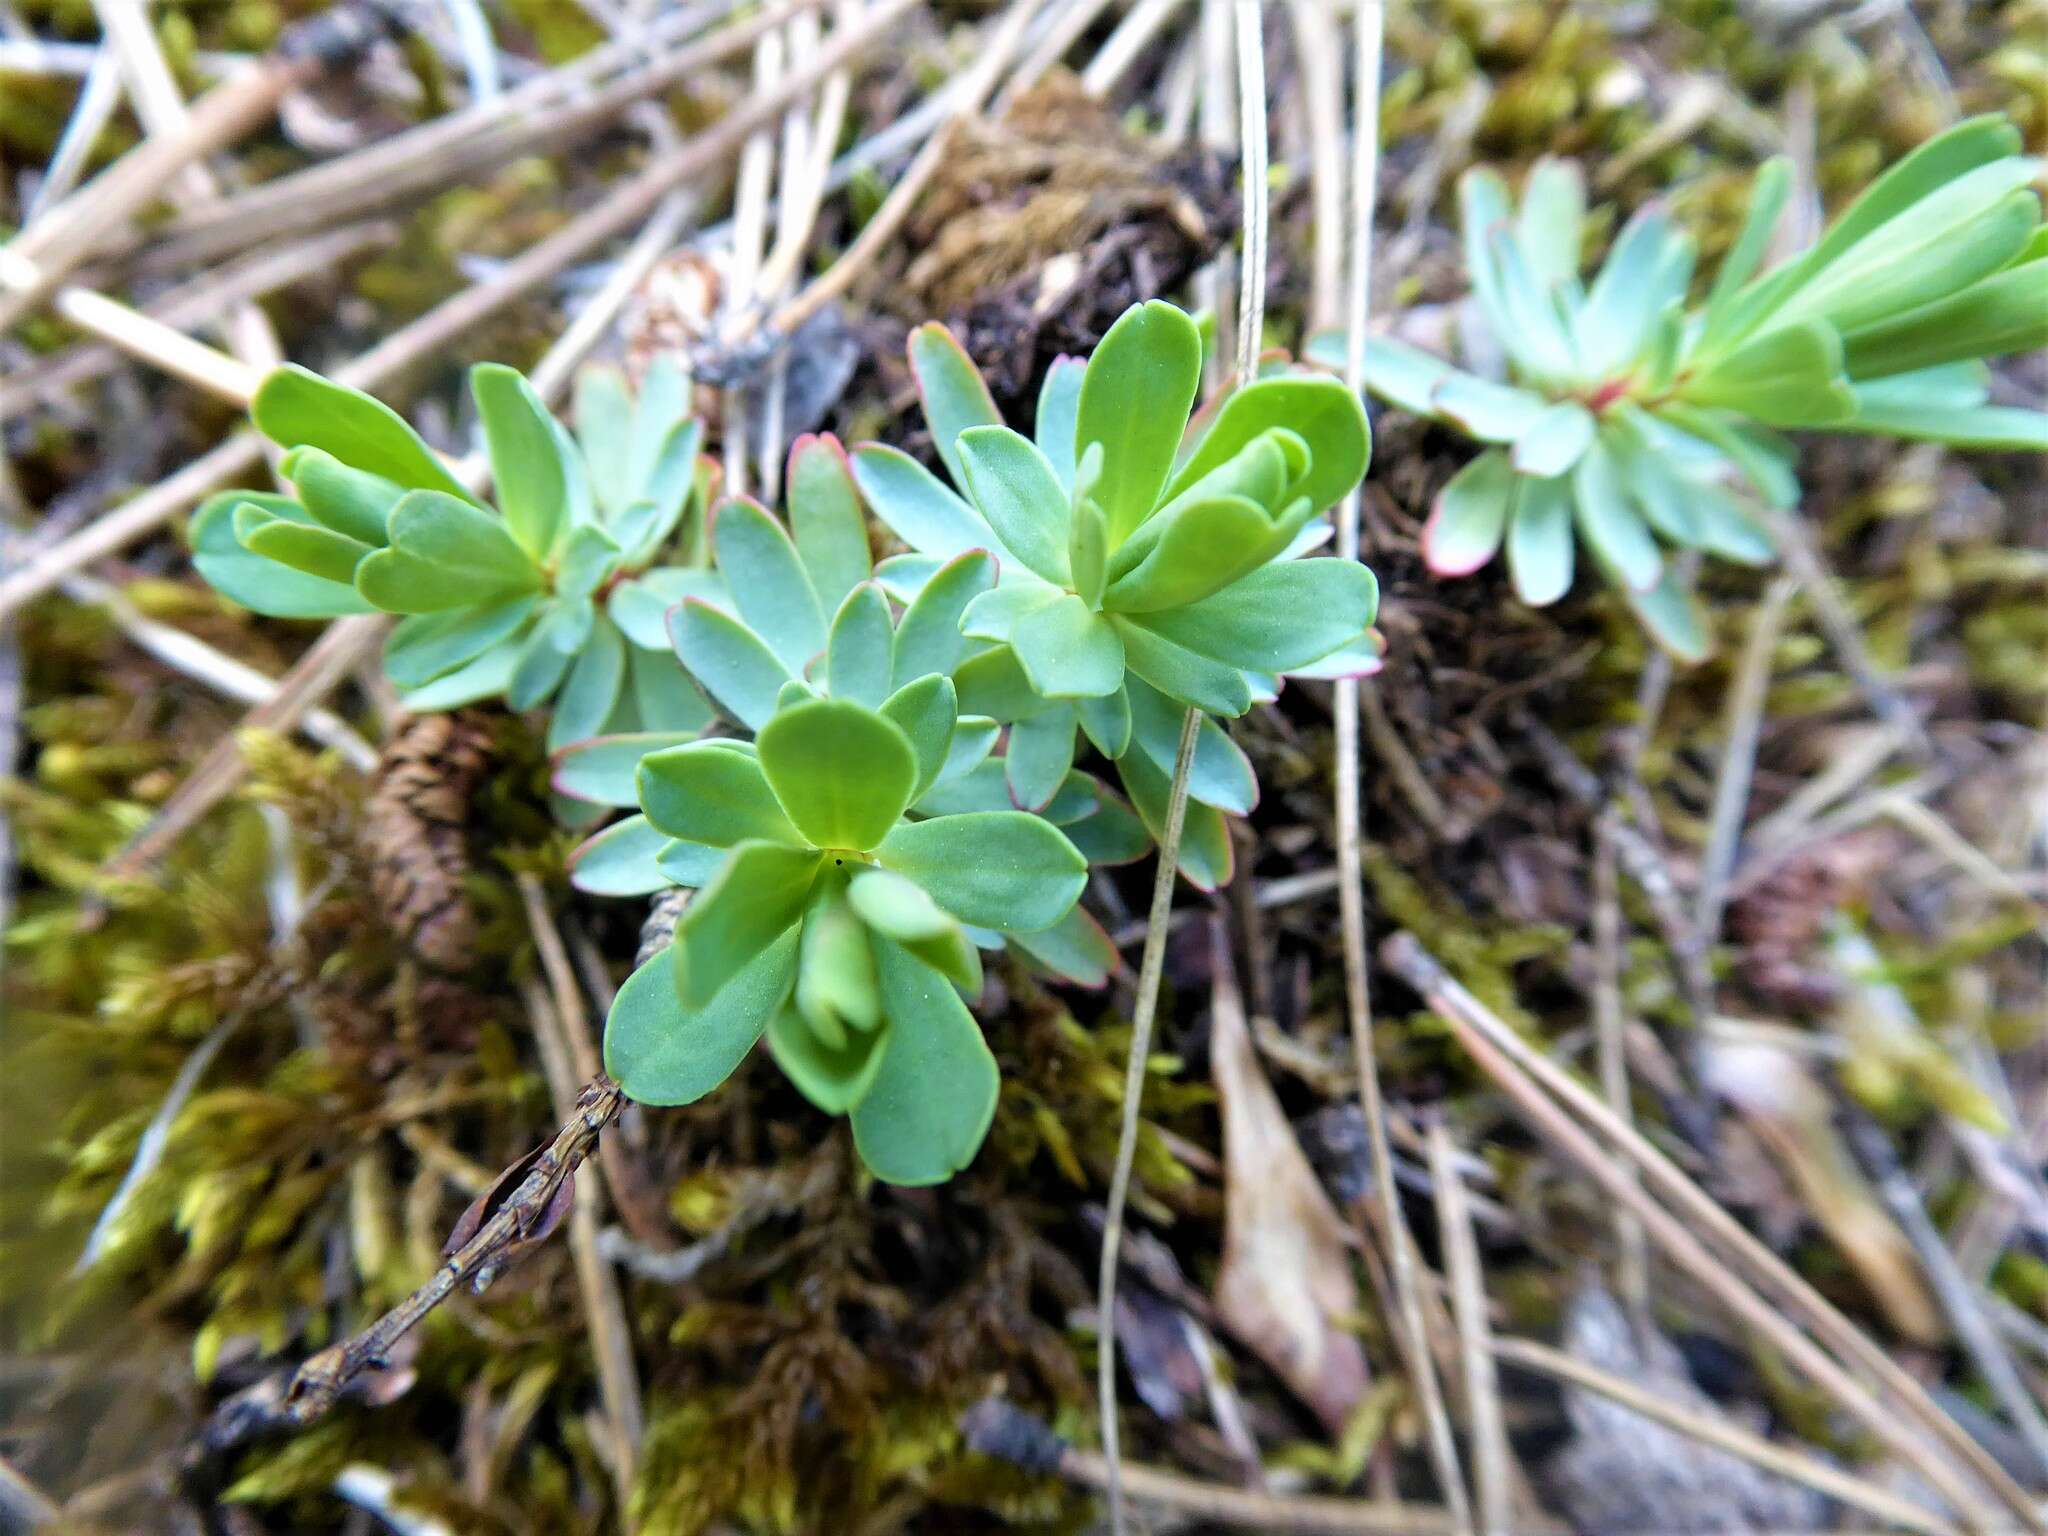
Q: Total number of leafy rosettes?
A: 4